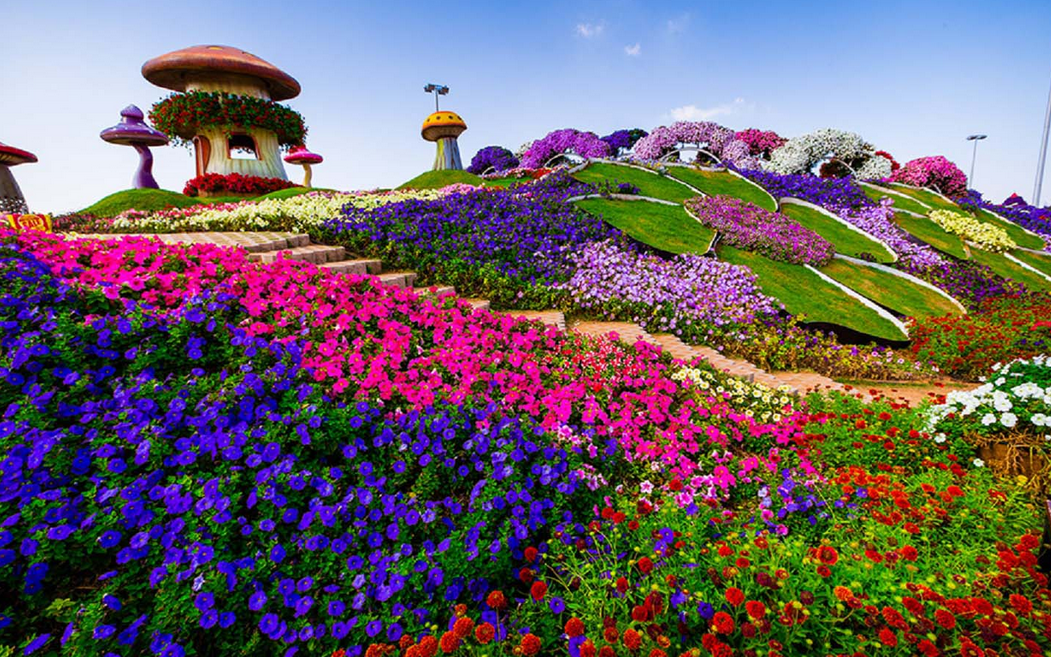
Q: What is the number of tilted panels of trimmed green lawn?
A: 12